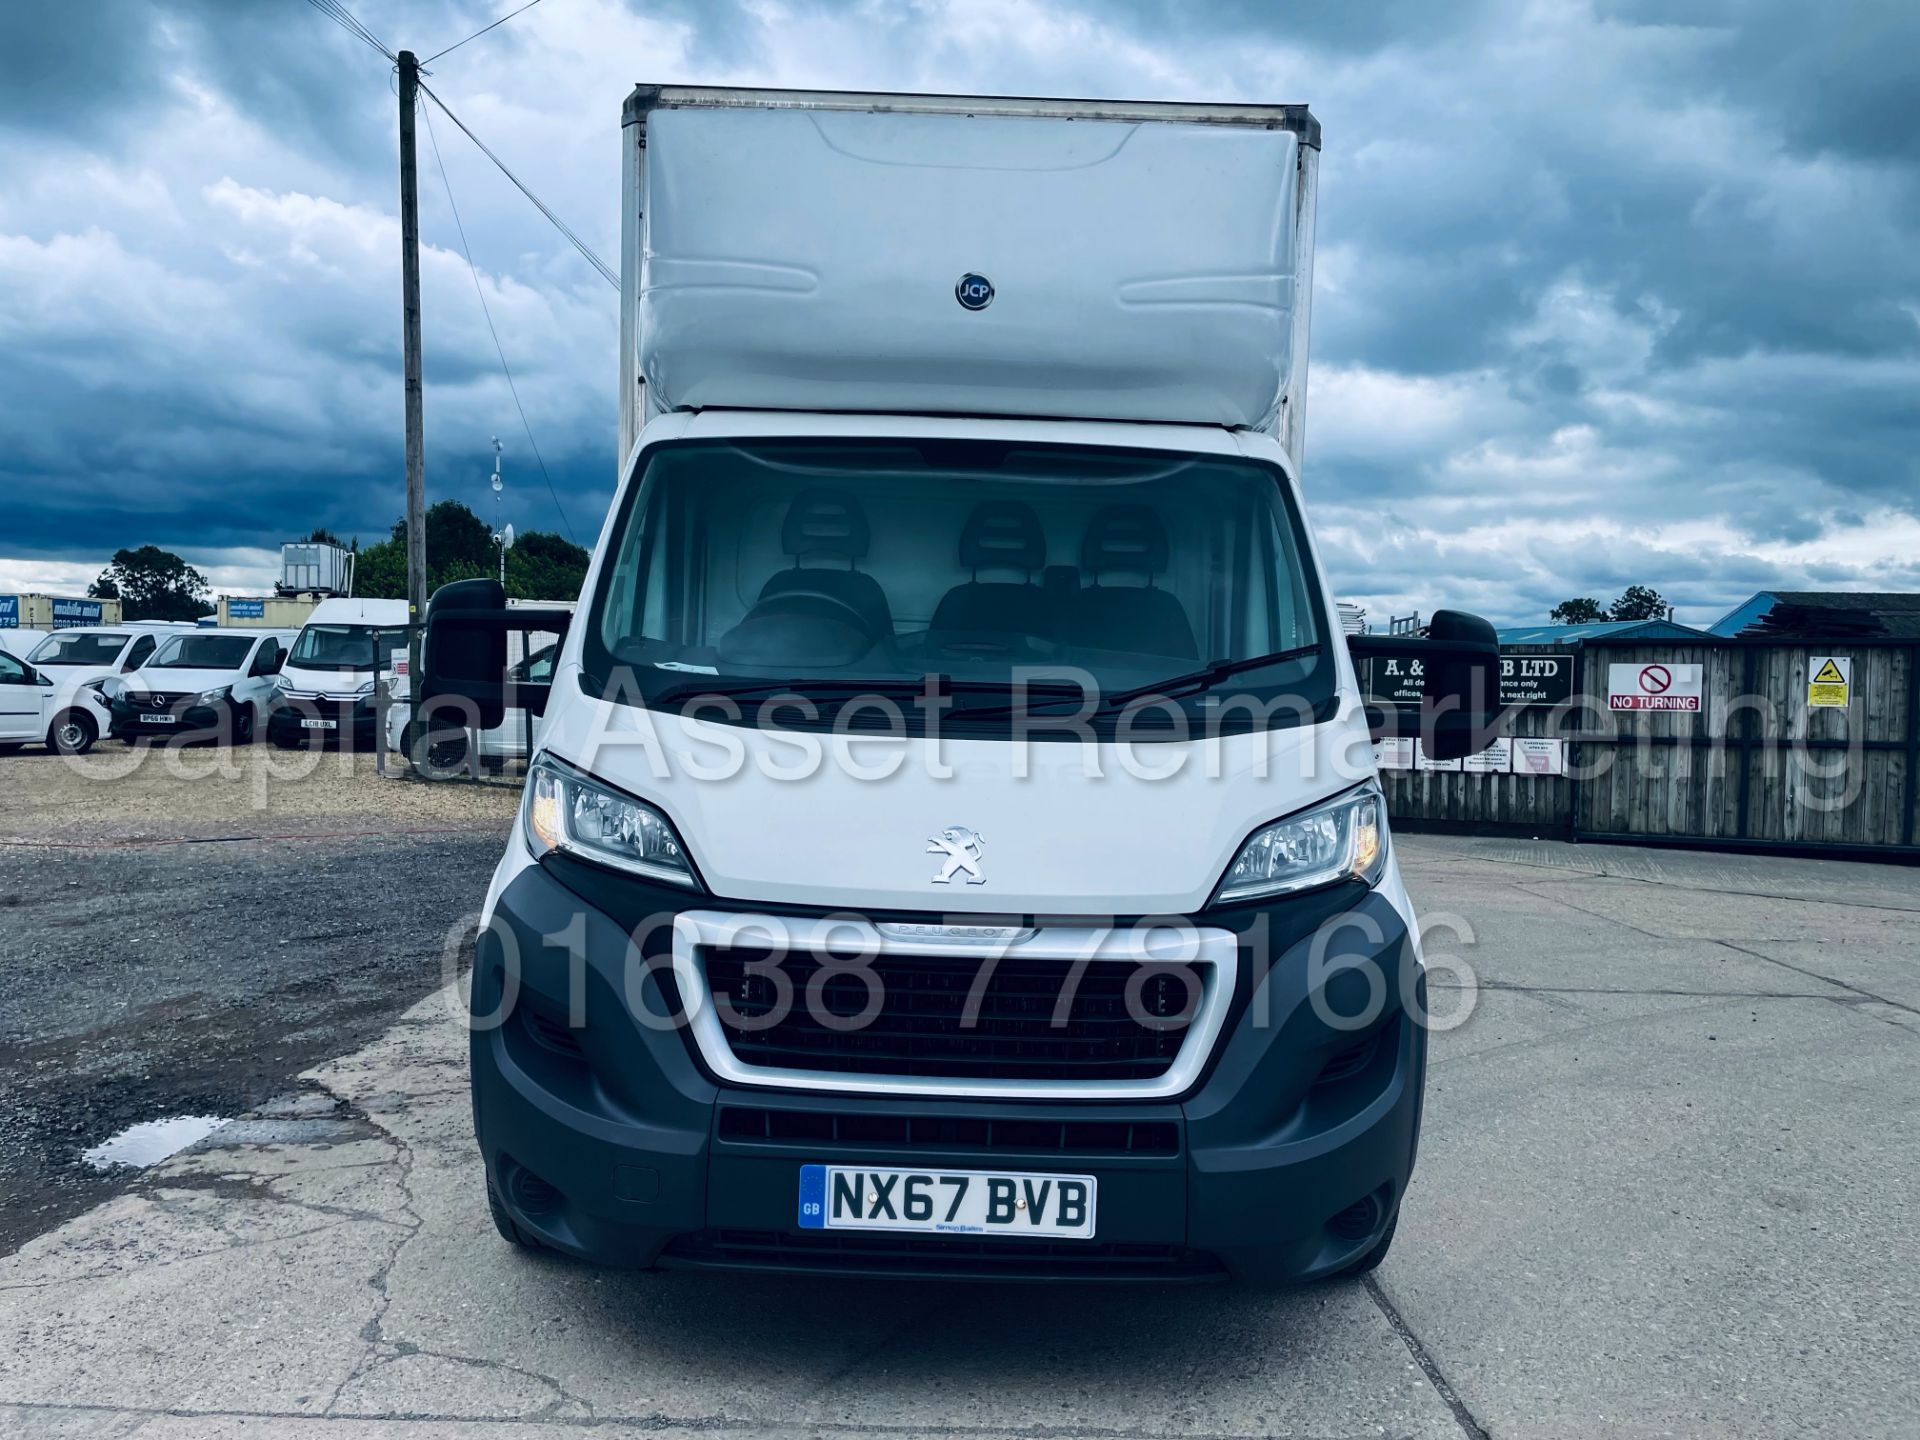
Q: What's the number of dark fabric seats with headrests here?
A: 3